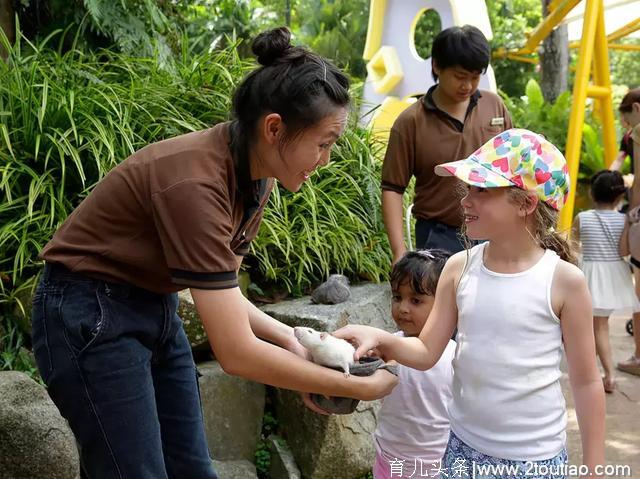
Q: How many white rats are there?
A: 1